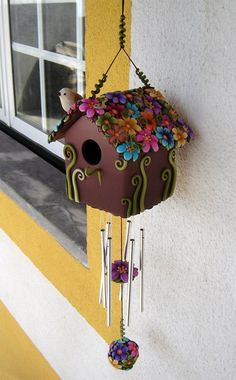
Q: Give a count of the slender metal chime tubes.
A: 6